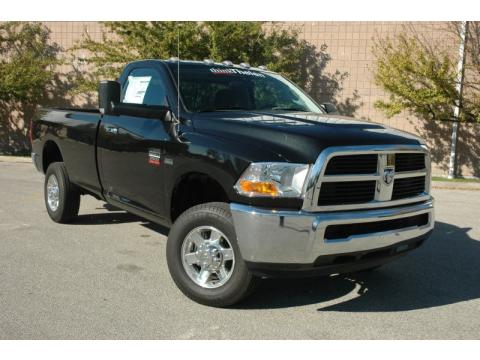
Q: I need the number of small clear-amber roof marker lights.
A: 5